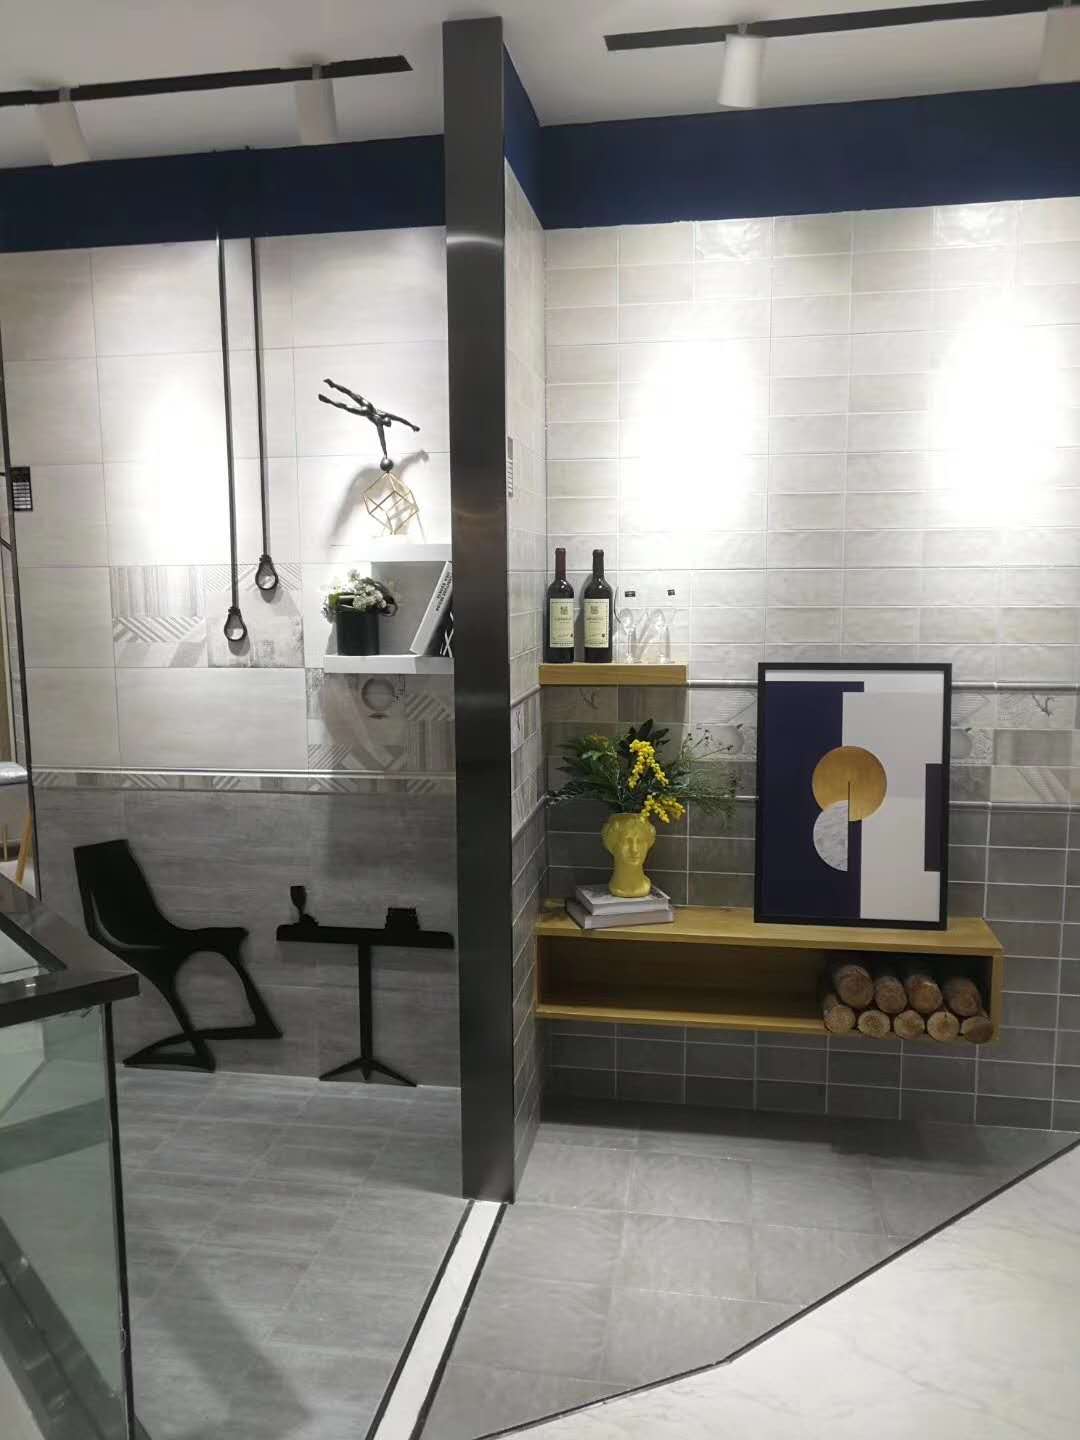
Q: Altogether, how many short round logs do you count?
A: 9